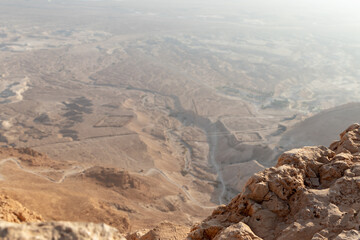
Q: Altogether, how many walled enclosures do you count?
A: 2